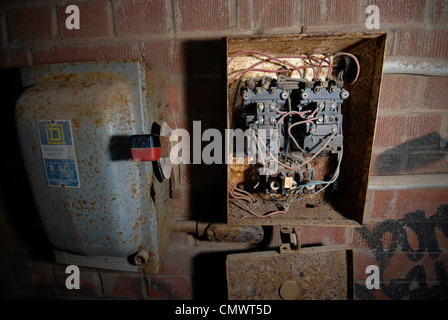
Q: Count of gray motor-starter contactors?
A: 2